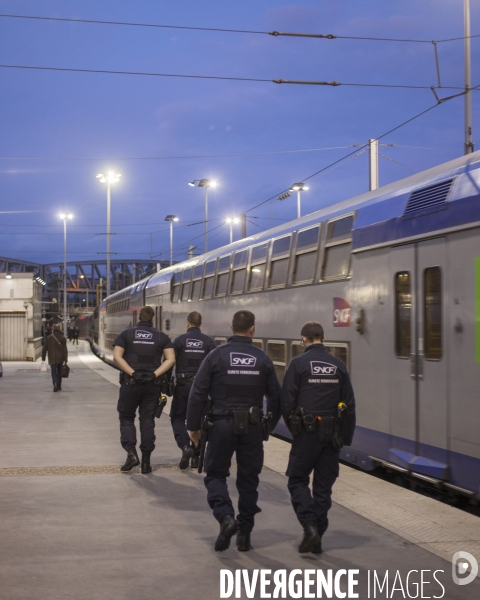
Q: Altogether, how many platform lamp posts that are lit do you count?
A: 6